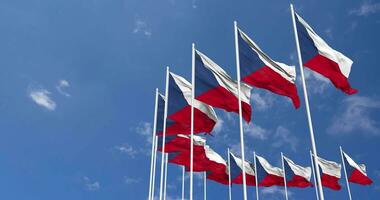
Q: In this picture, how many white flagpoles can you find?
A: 14